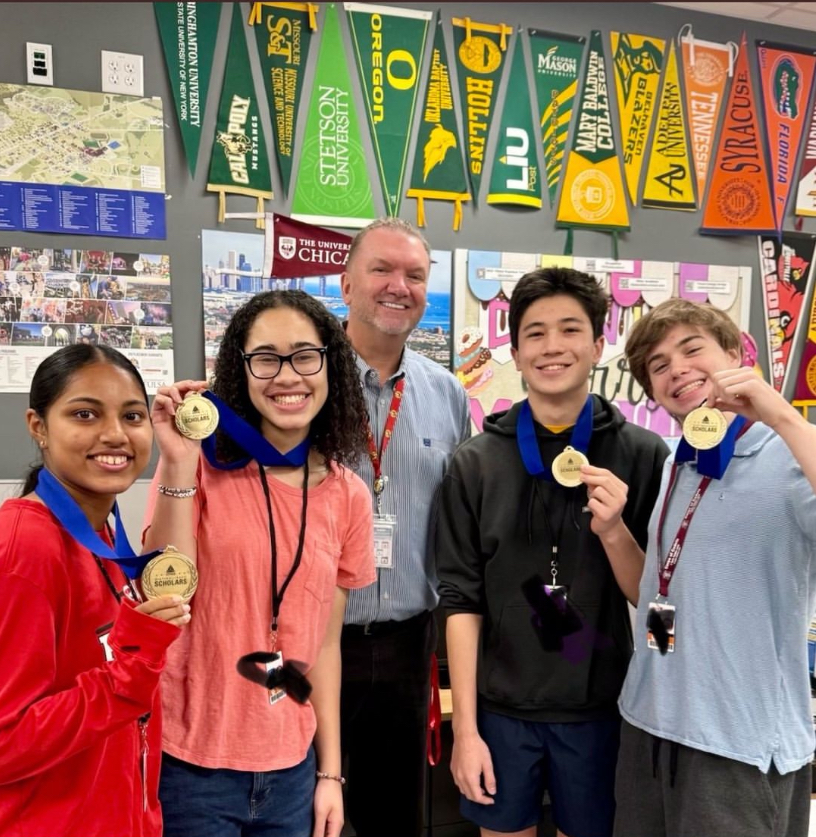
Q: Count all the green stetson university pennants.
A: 1